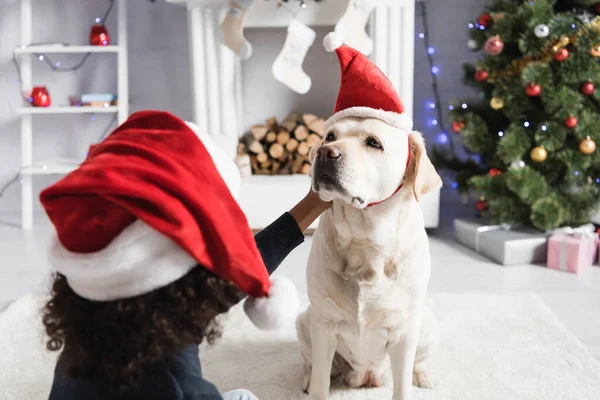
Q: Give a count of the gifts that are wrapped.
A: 2